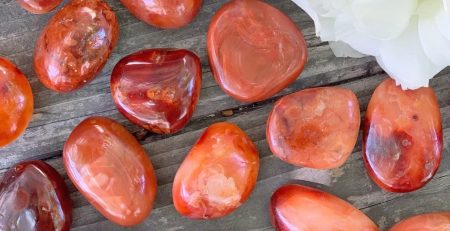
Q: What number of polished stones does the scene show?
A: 13